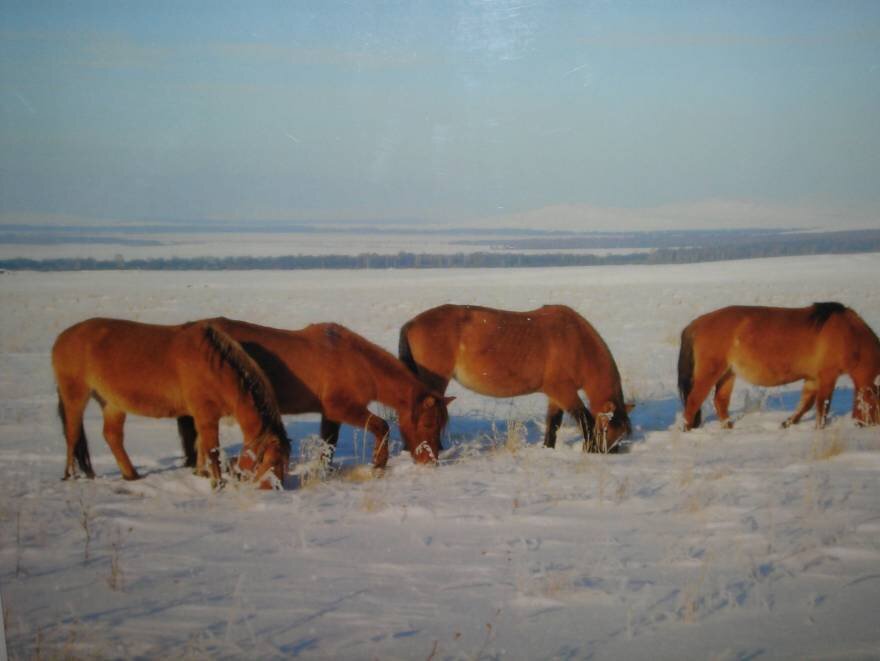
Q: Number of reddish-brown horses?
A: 4